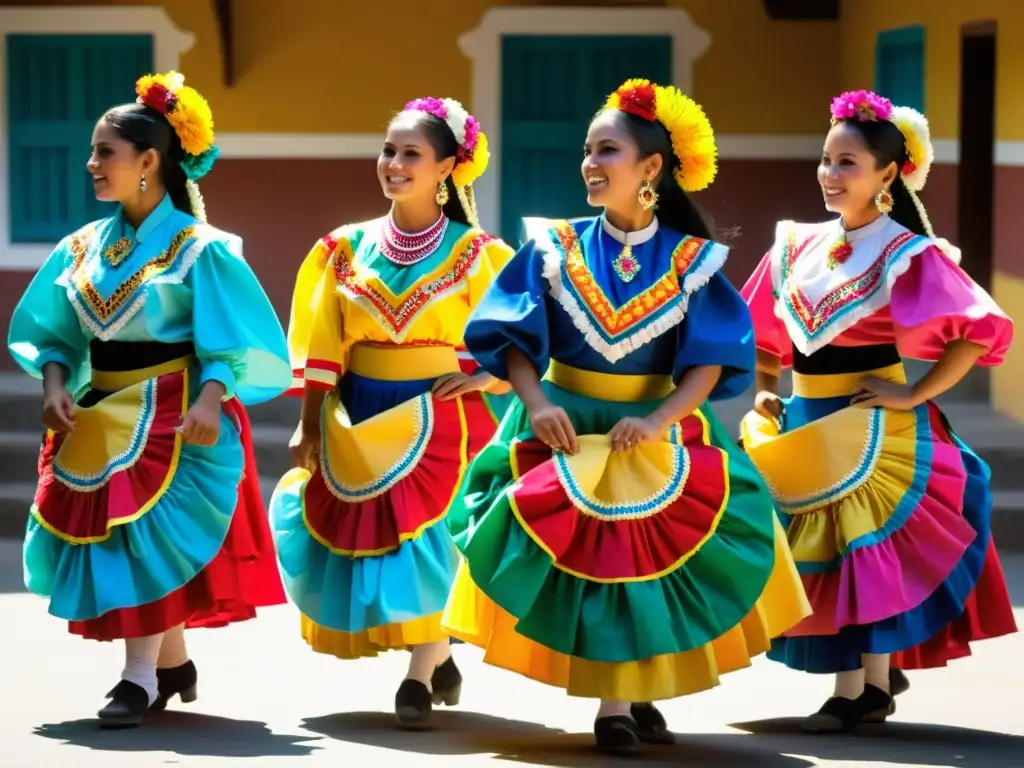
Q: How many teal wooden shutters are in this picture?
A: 3